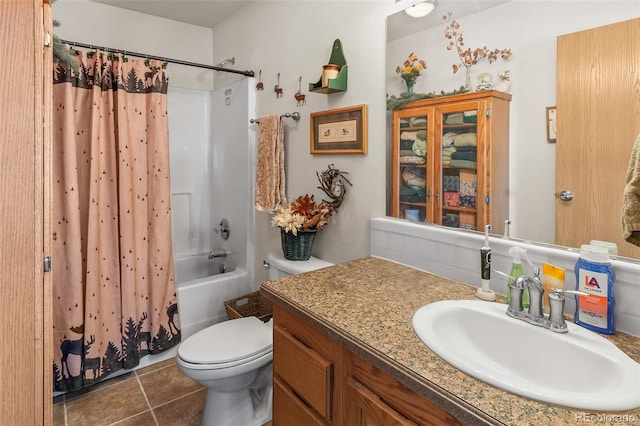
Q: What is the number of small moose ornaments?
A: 3